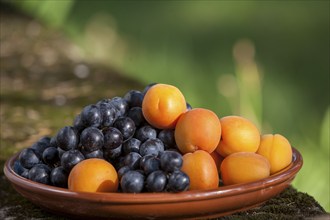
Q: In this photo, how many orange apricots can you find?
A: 7